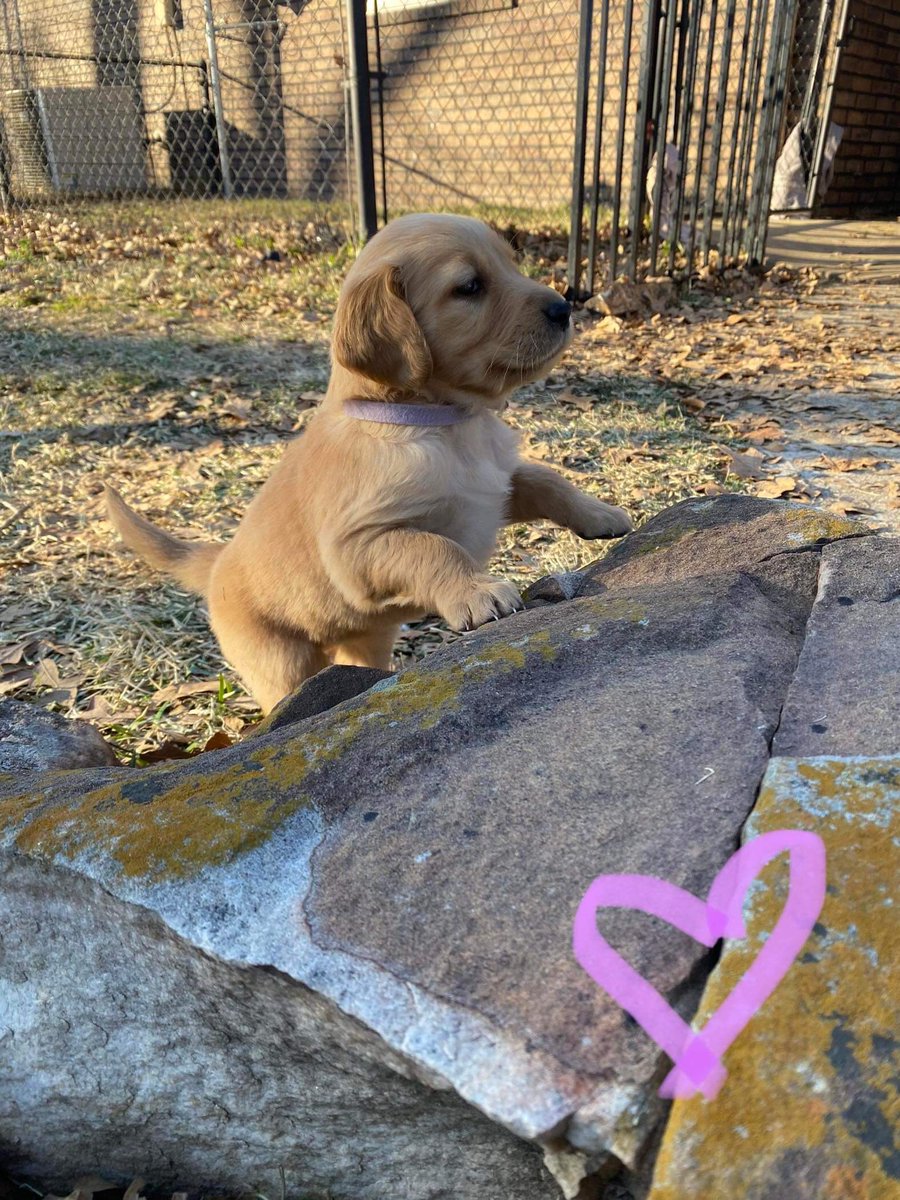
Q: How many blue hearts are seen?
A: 0